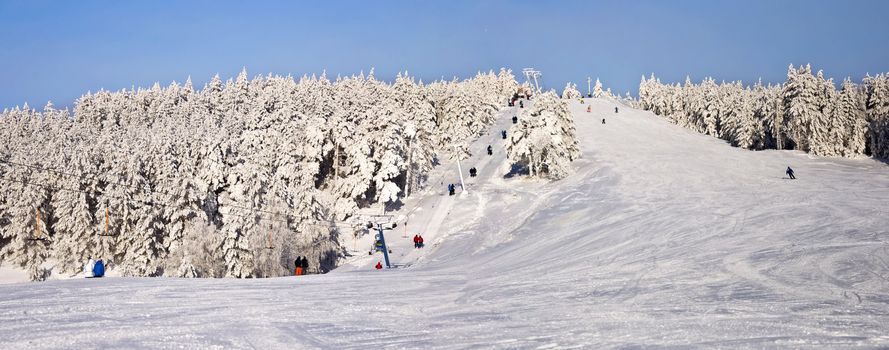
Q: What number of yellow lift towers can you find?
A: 0